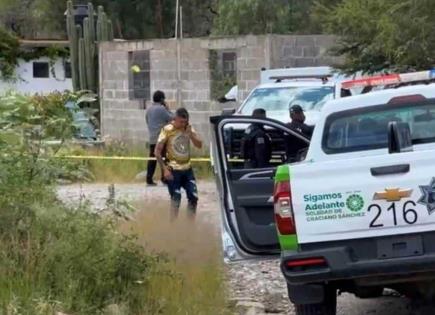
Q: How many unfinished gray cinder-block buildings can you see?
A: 1